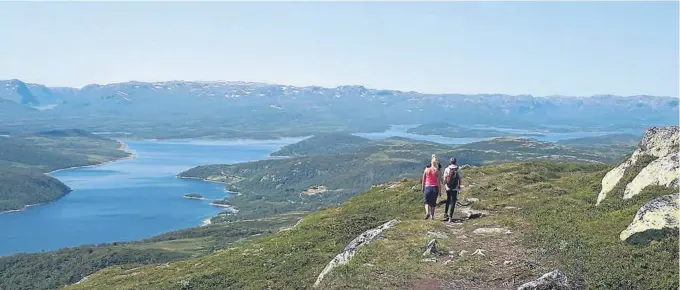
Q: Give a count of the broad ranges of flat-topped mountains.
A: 1